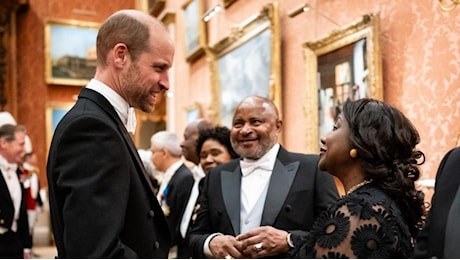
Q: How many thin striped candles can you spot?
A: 0